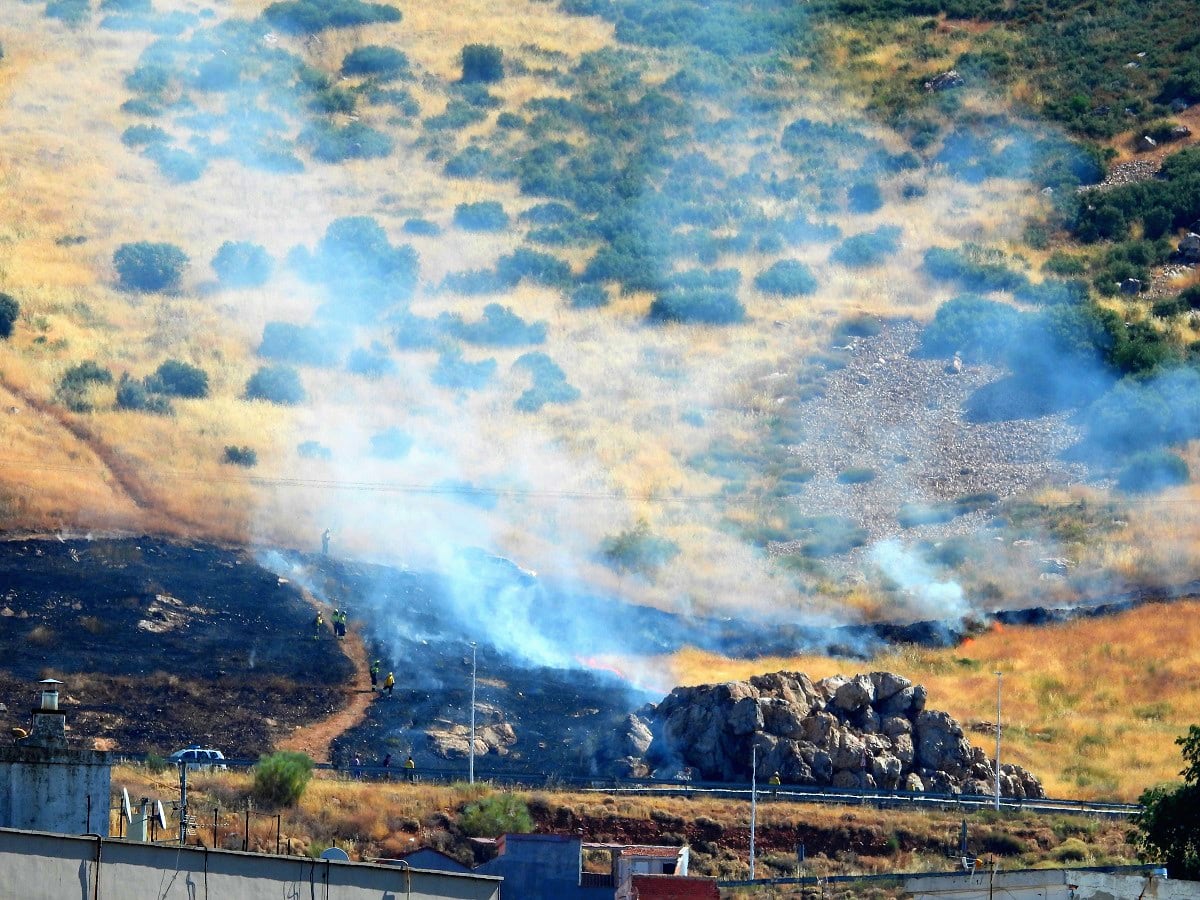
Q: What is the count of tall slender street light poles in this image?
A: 3